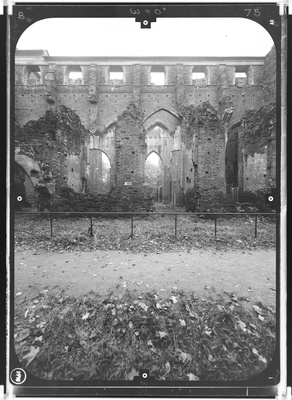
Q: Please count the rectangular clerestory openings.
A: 6